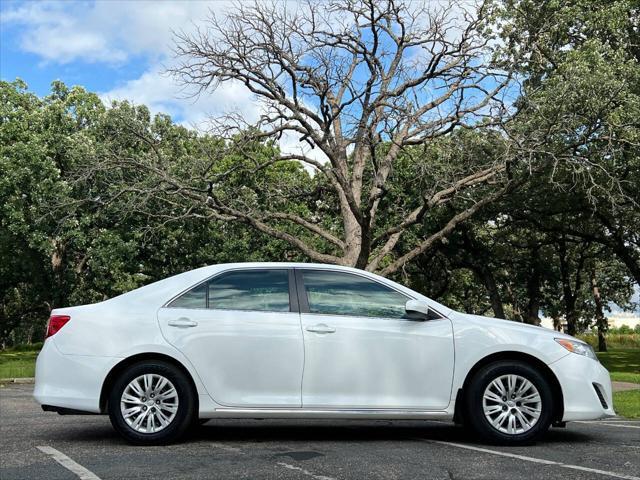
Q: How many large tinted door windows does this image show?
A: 2